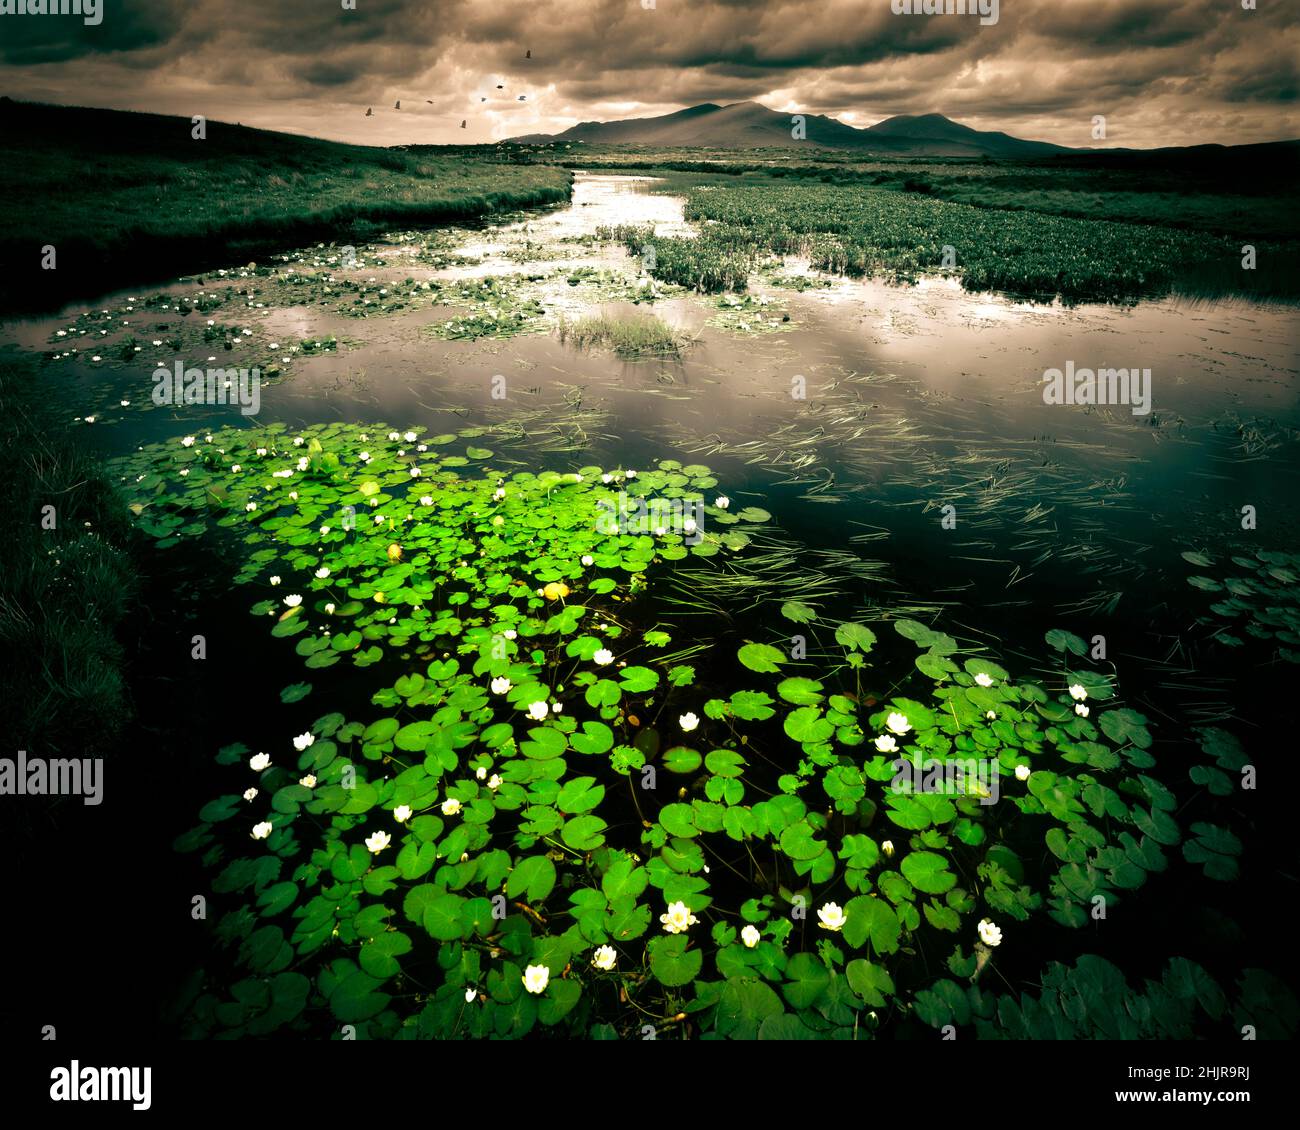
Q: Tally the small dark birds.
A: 8